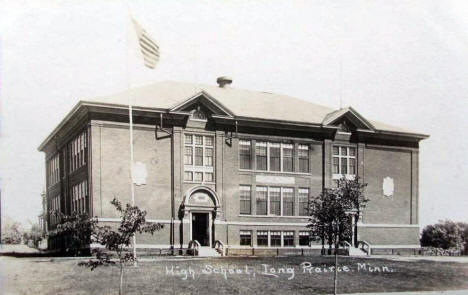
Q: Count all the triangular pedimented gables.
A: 2